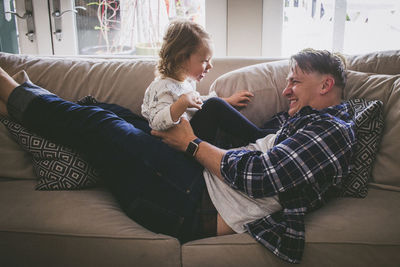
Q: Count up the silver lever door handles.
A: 2